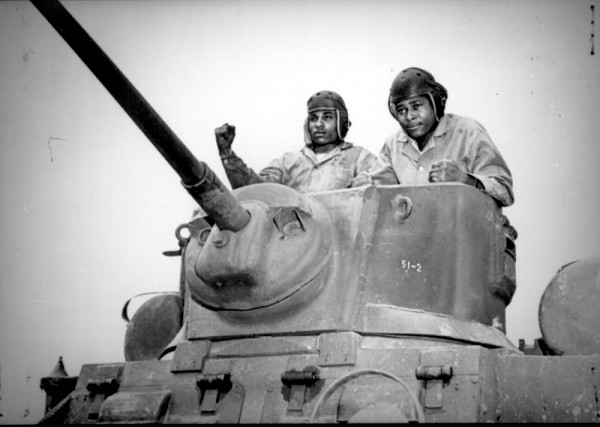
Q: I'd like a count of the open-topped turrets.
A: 1